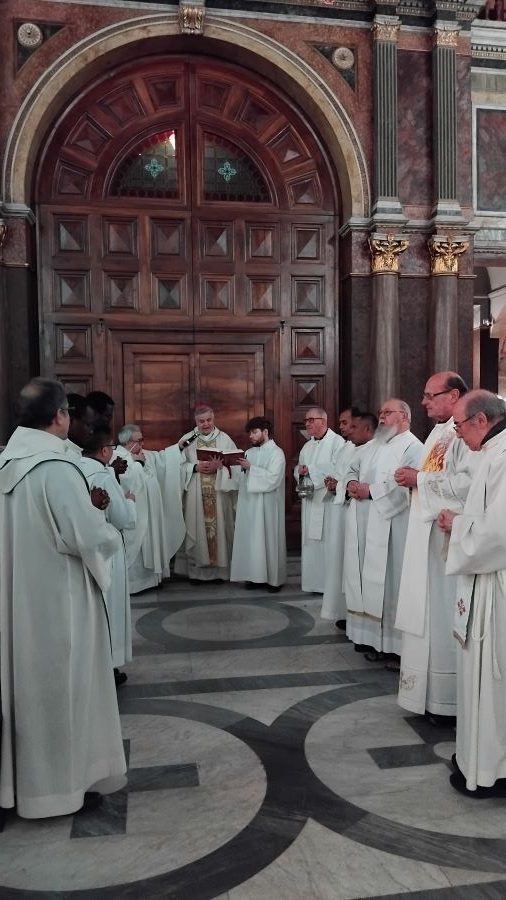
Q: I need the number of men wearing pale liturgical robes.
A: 13